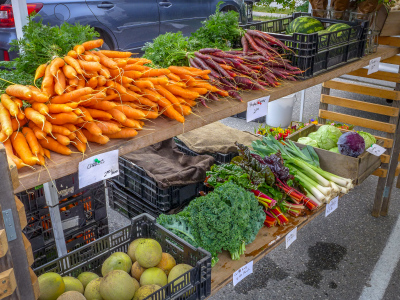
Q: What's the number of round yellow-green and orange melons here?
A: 15